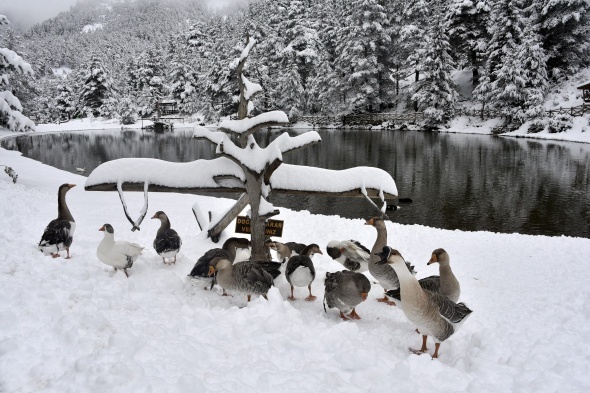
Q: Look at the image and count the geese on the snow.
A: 12